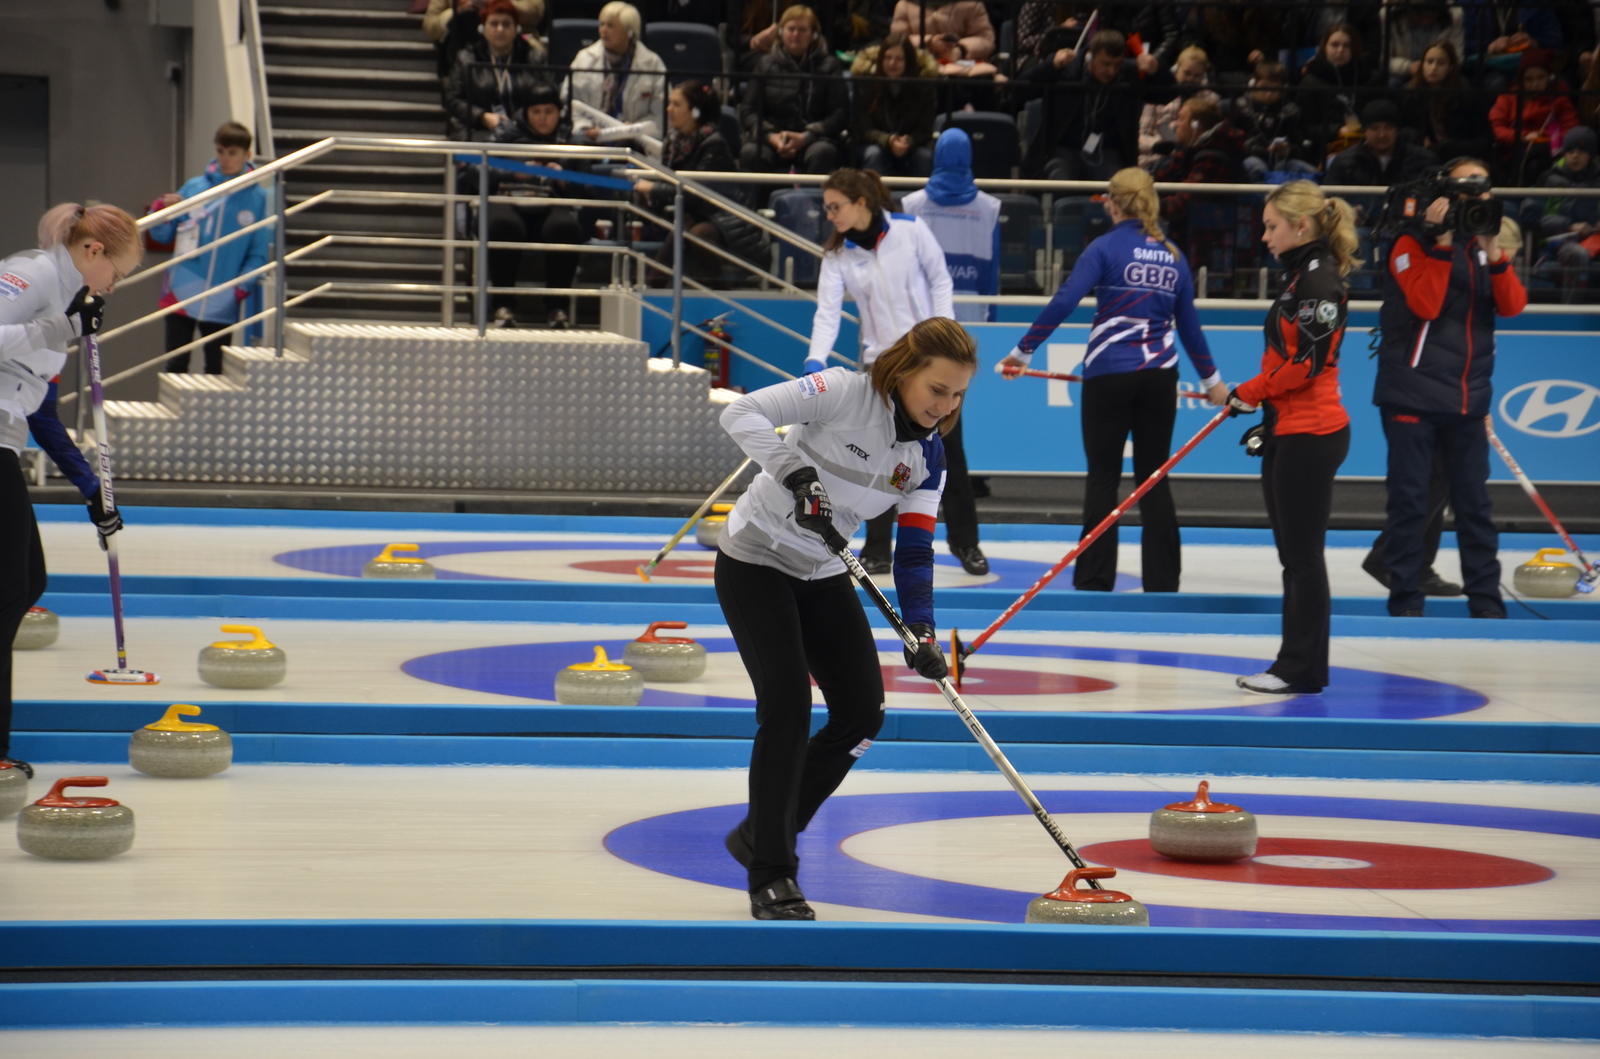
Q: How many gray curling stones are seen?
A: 12